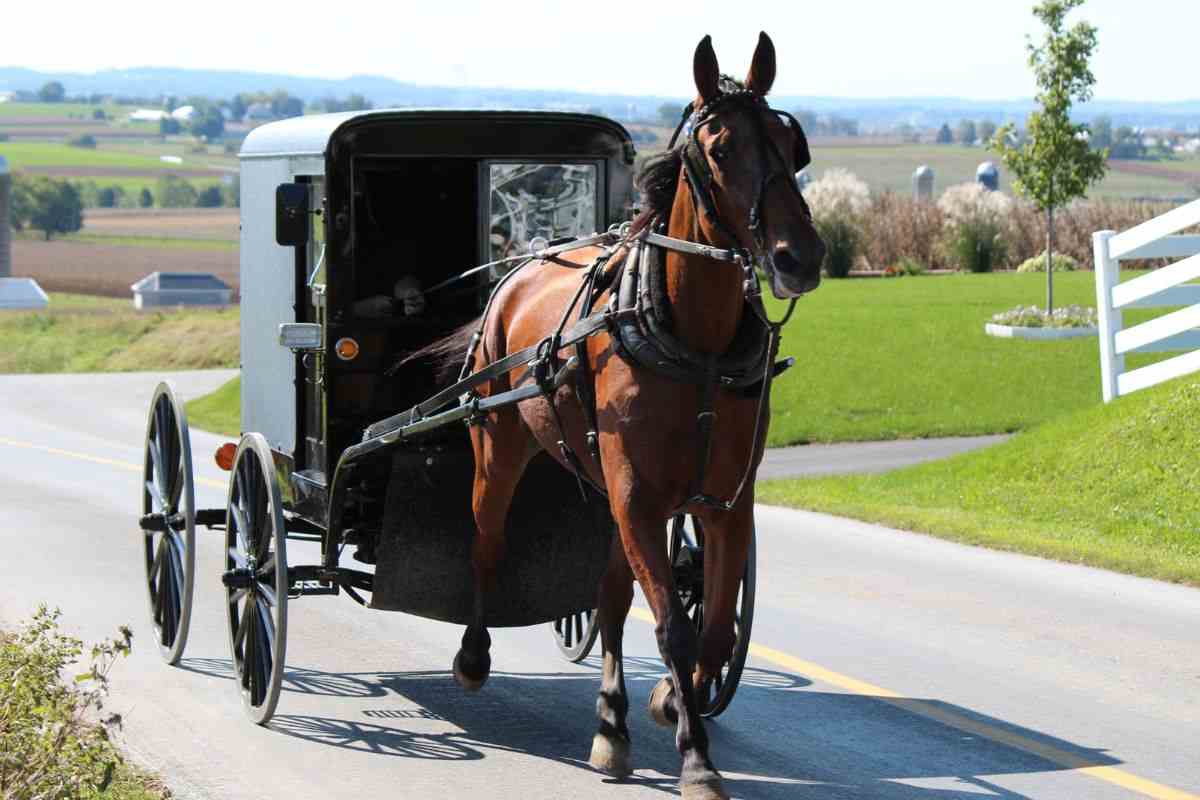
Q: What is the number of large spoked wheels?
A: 4